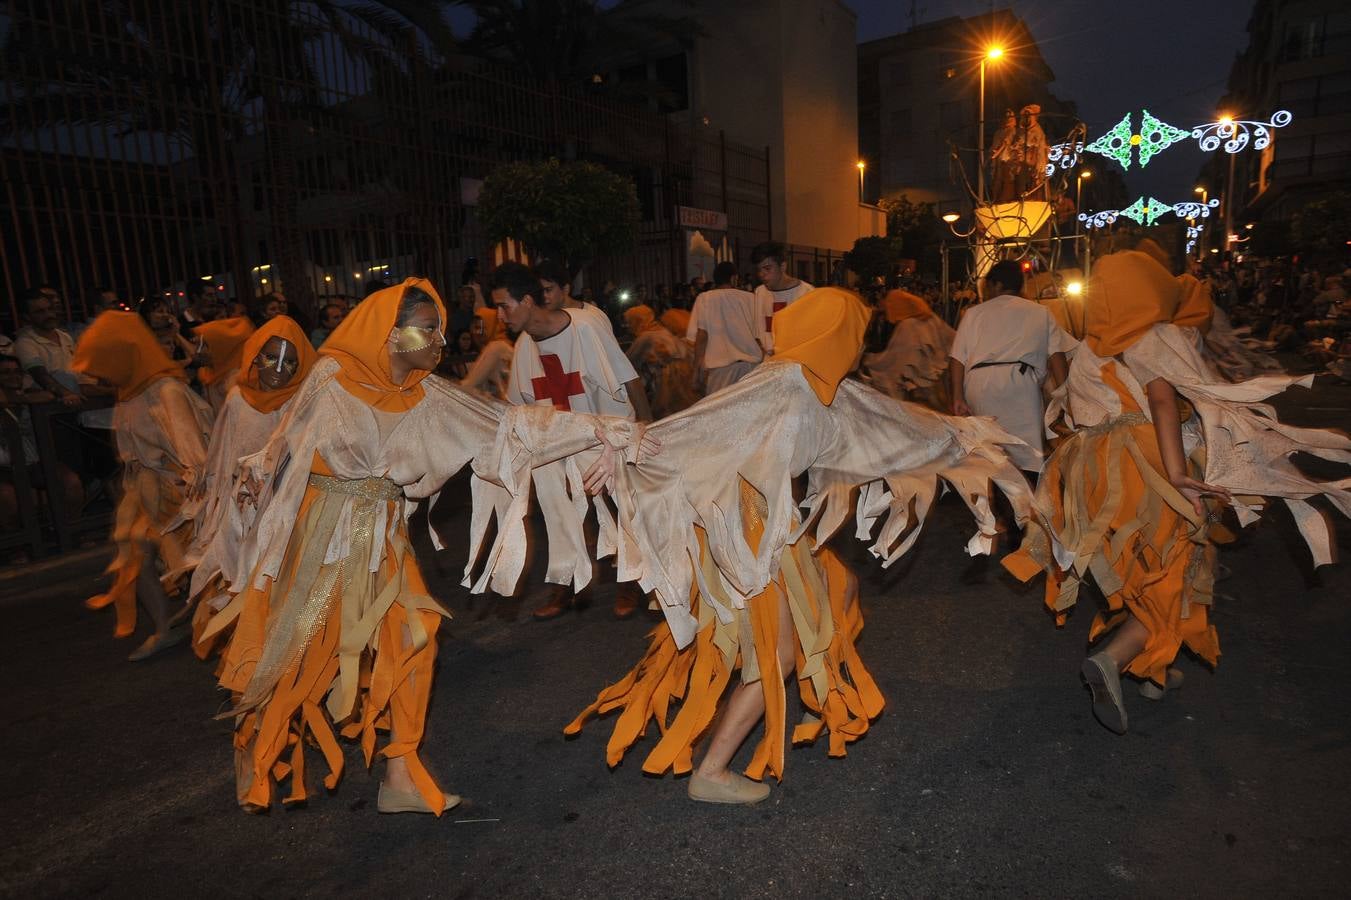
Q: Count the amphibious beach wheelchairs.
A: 0